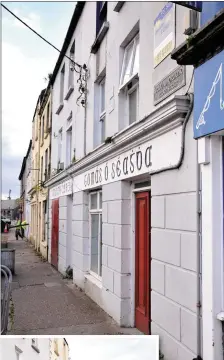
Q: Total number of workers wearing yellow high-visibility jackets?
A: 2